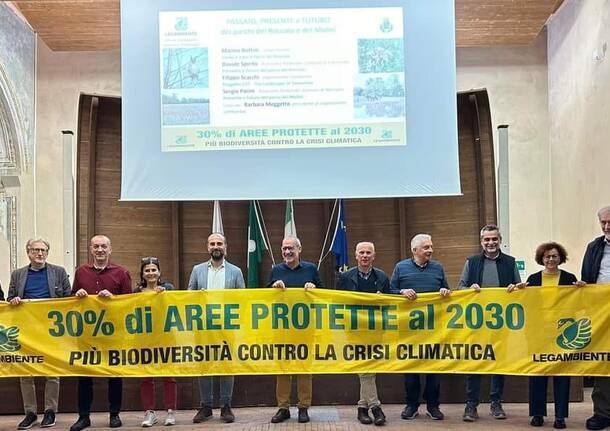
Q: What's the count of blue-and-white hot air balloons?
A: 0